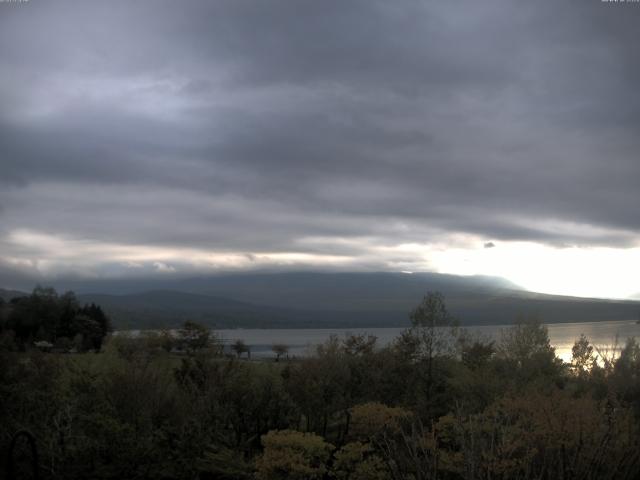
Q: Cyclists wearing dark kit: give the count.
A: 0